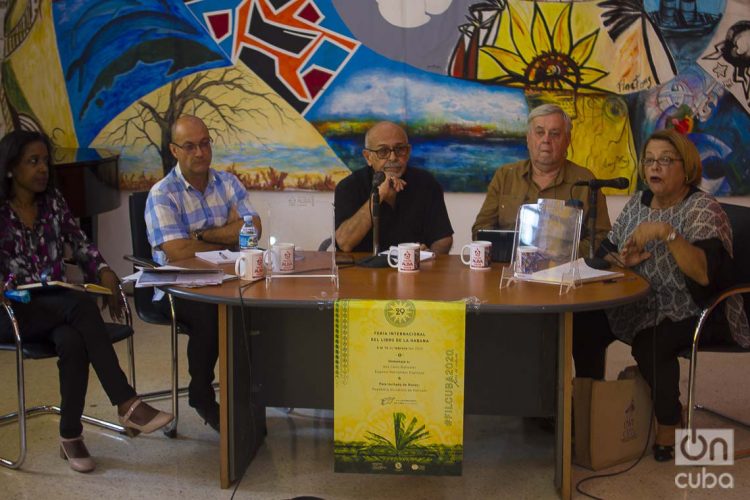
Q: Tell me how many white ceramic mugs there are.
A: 5